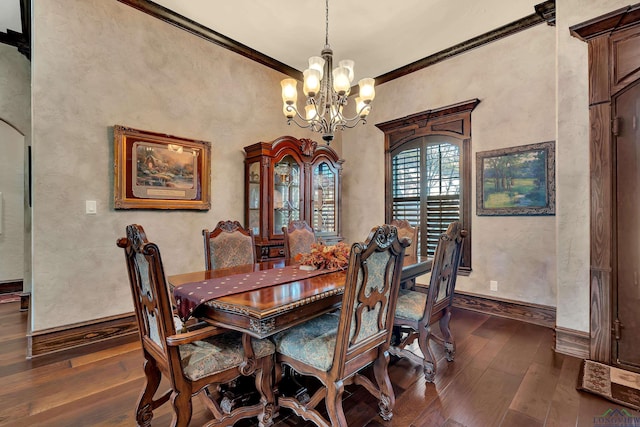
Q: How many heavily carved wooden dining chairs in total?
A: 6